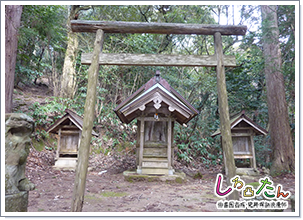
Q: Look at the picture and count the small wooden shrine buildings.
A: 3